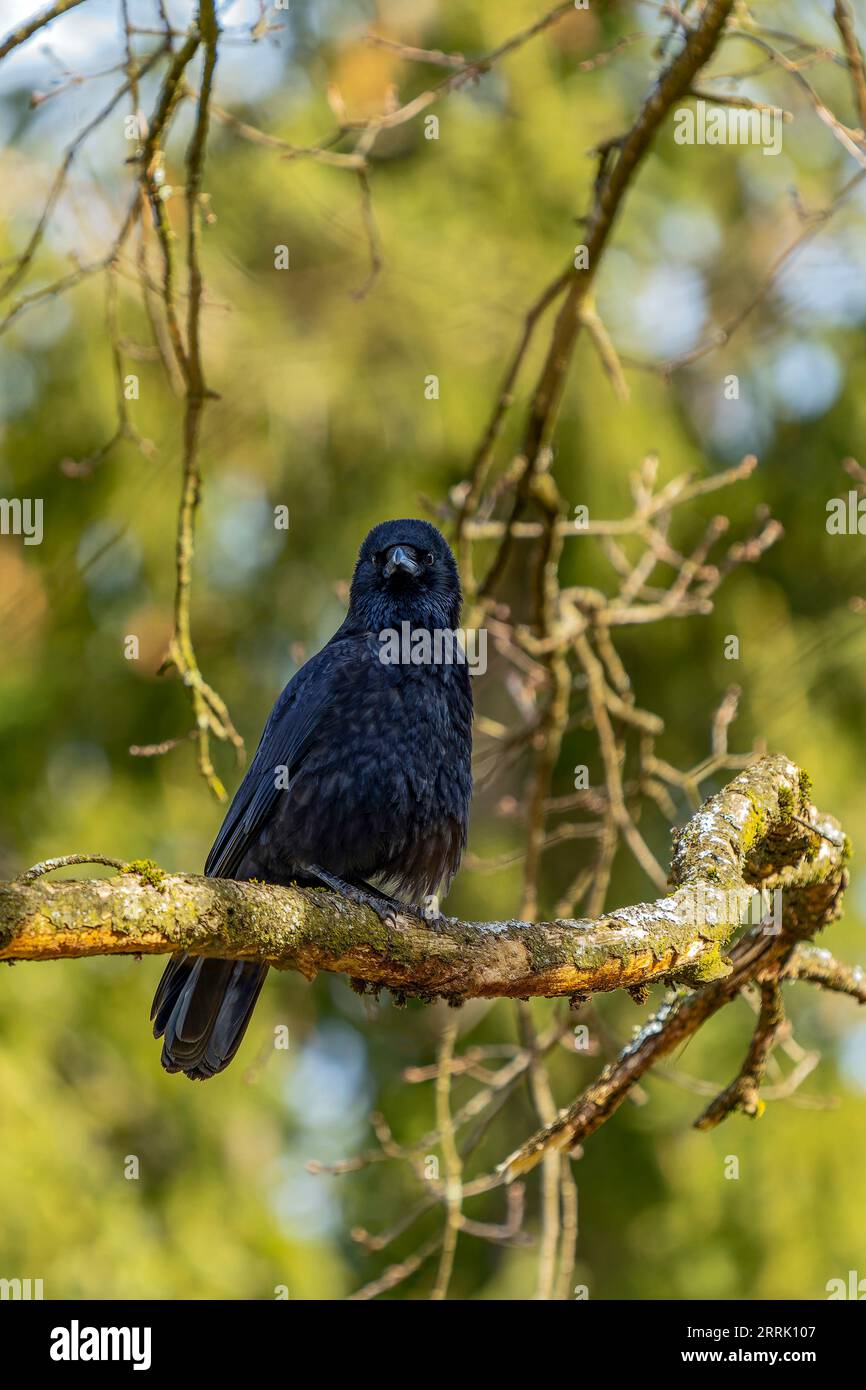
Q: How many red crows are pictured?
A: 0